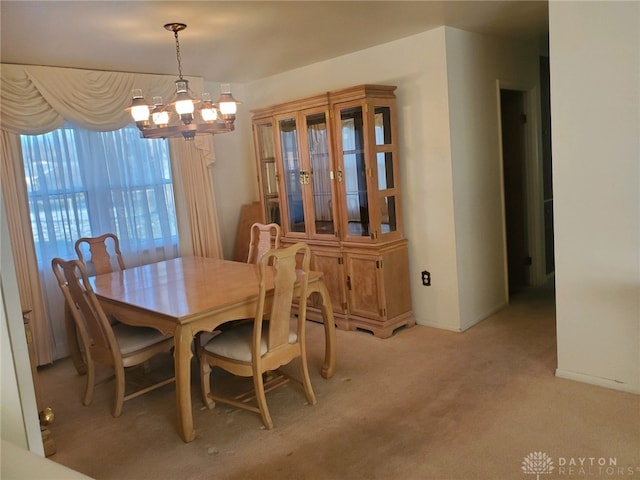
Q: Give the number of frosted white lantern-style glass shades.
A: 5